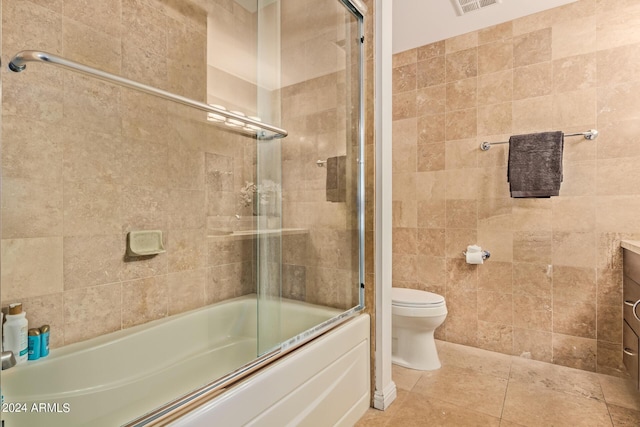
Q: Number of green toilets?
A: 0